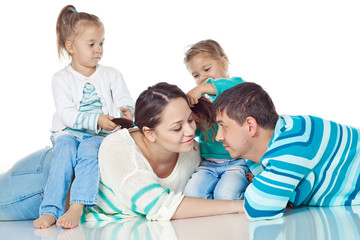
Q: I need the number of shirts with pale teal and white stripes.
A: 2